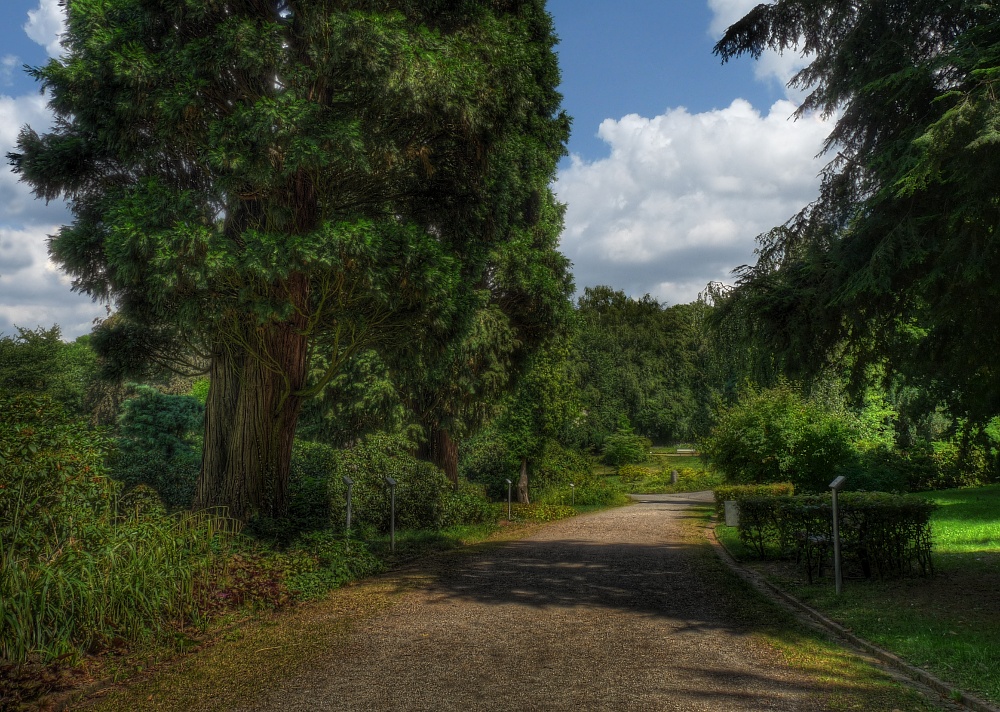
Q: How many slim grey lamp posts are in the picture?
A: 5